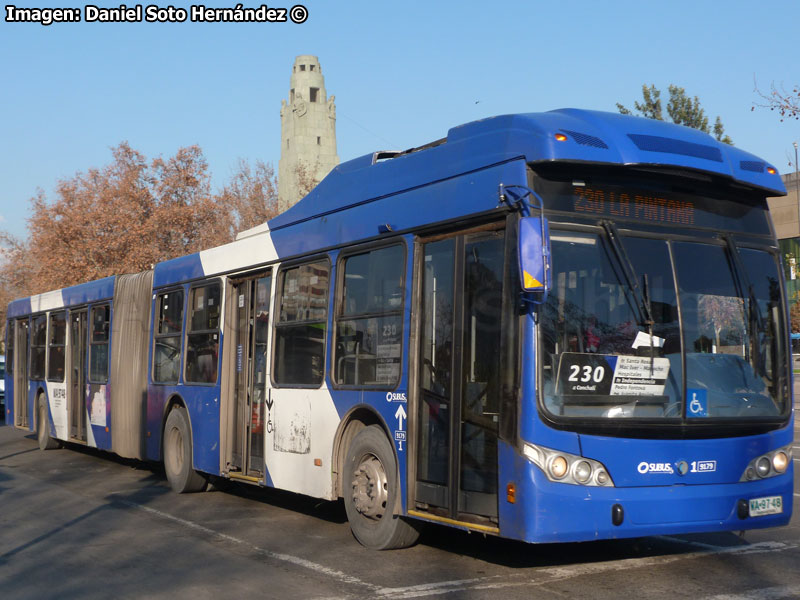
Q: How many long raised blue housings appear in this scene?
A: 1